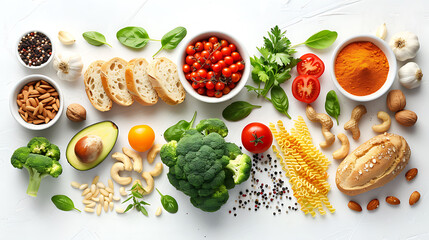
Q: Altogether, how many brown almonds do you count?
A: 5